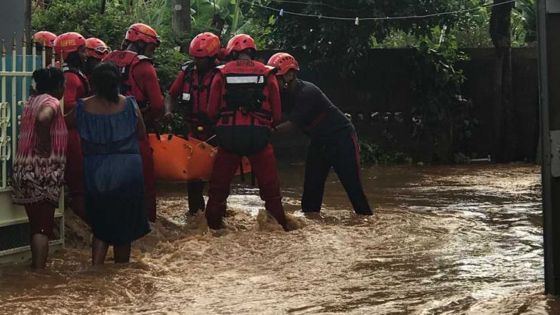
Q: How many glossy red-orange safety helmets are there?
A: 7